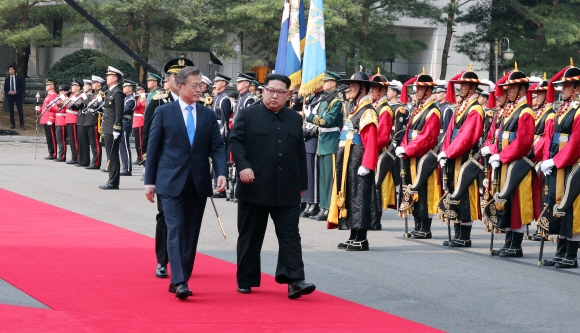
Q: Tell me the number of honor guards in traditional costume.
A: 8